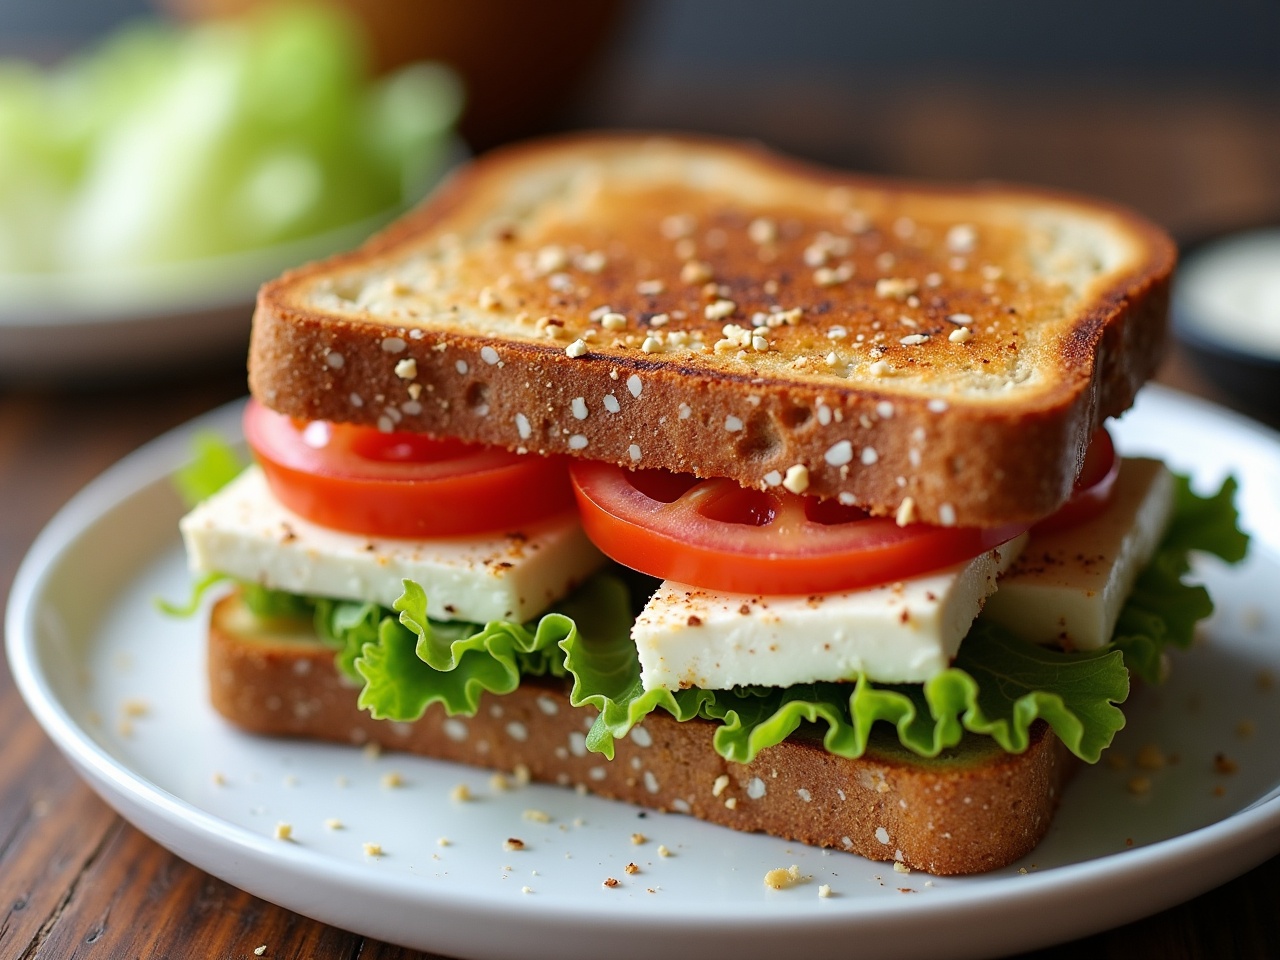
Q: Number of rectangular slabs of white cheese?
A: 3